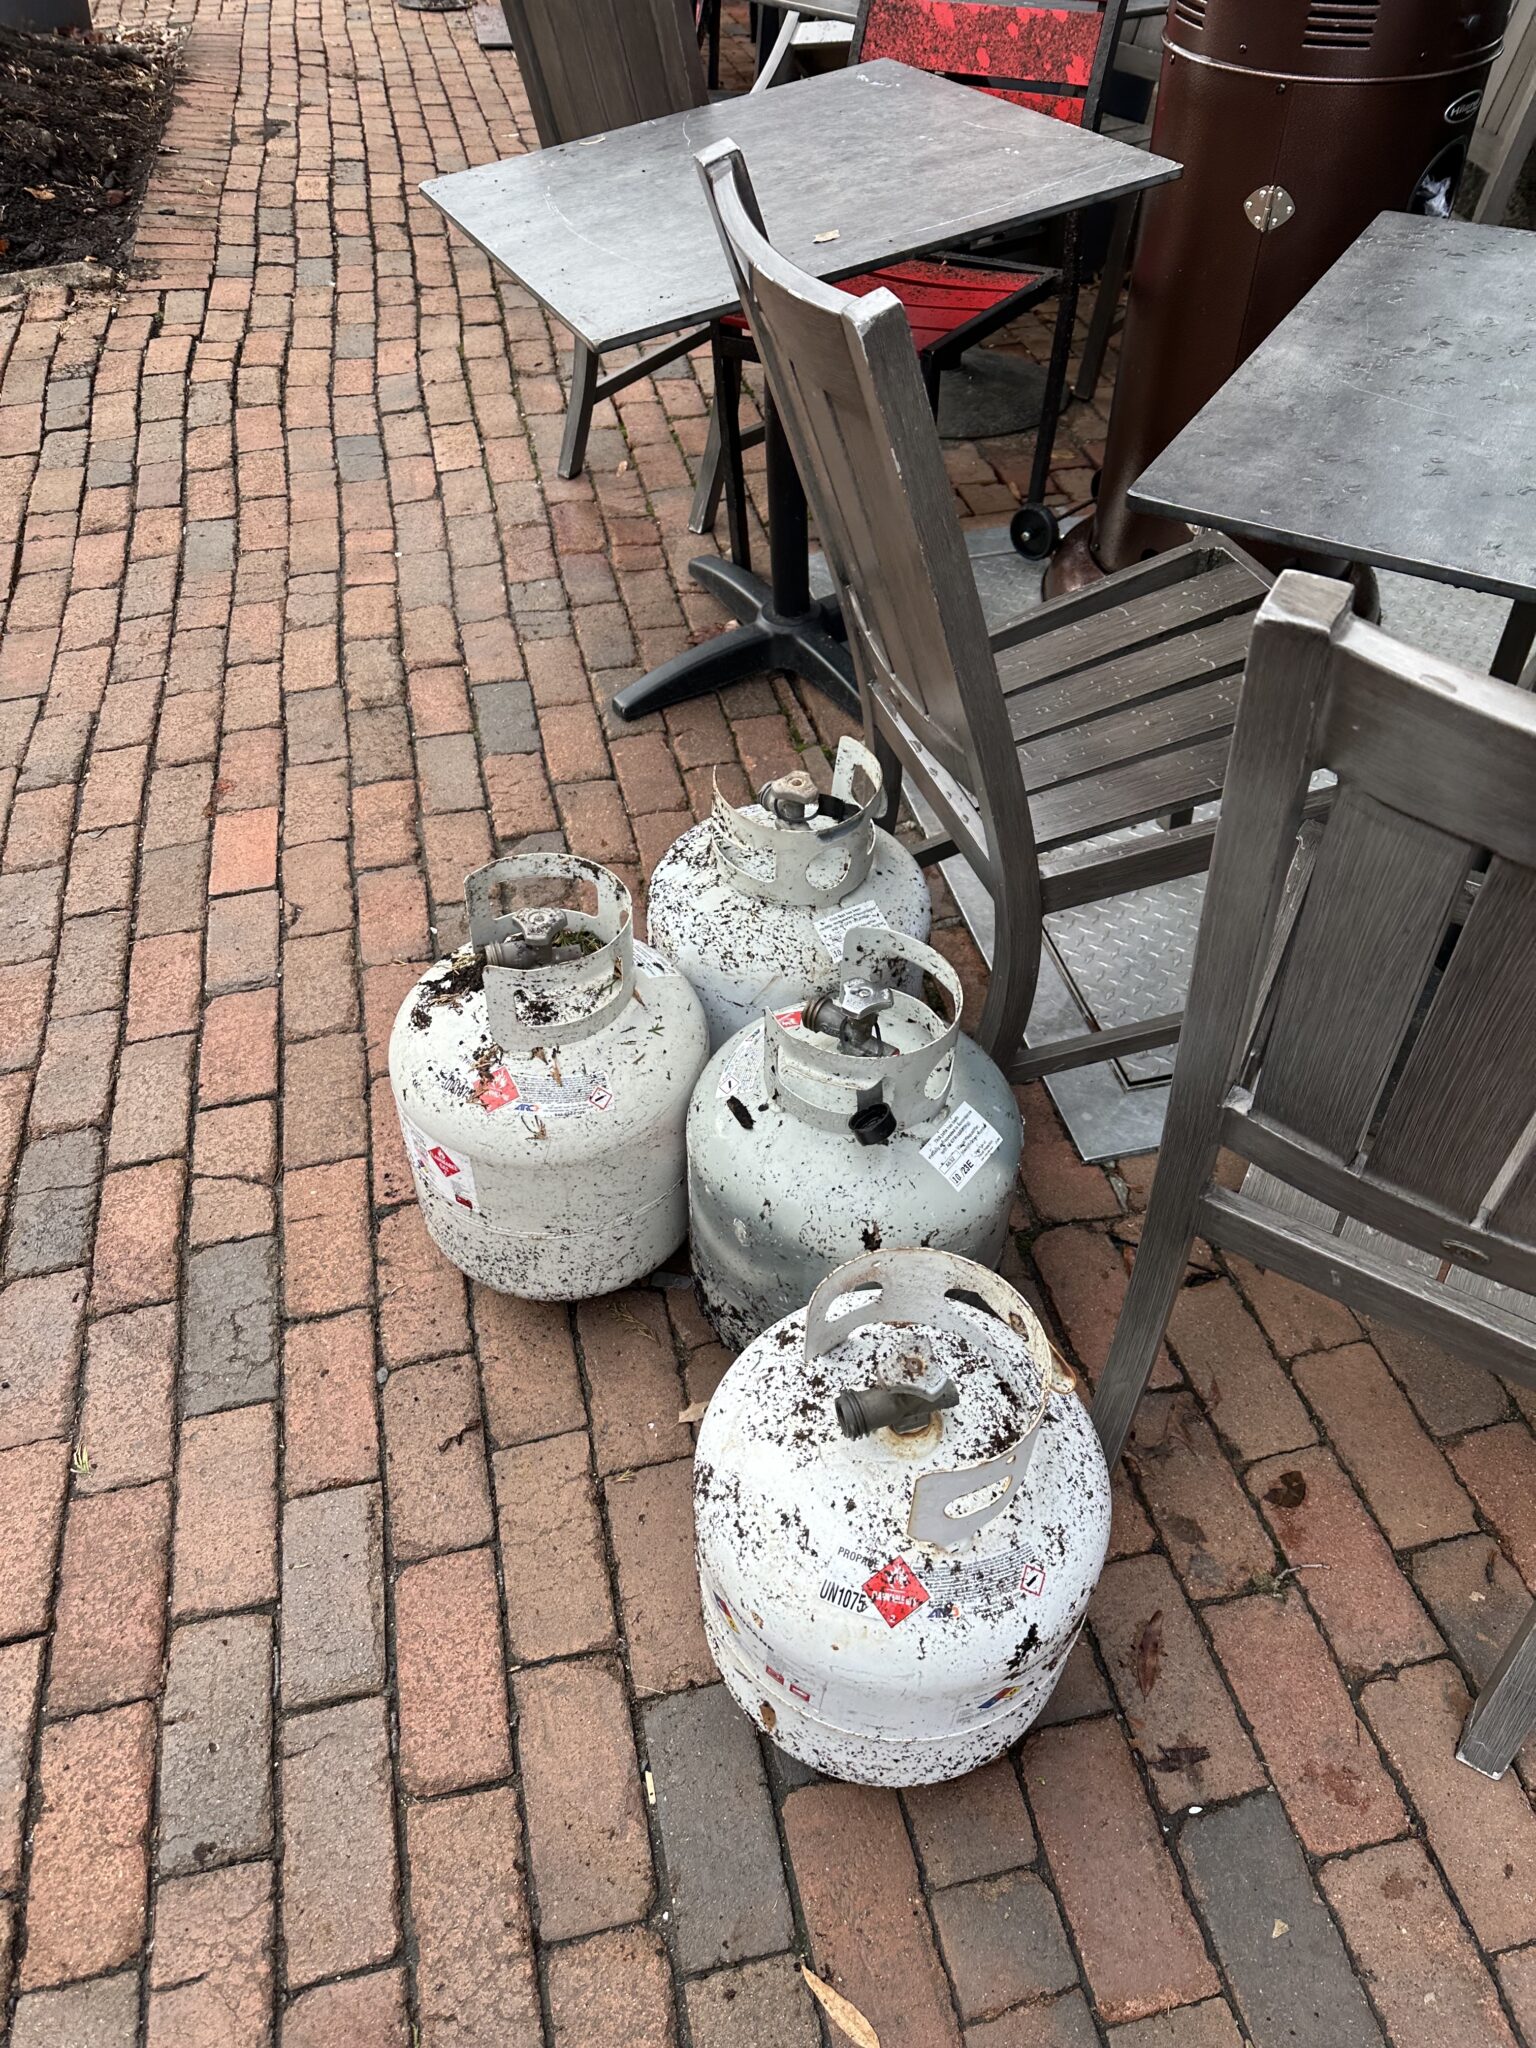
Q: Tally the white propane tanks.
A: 4